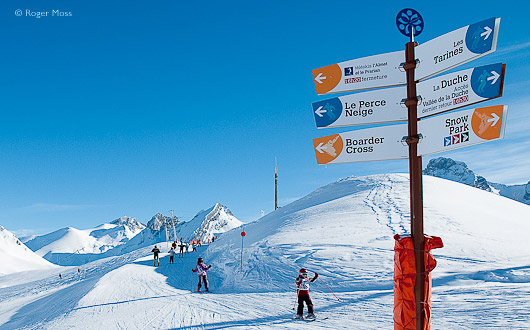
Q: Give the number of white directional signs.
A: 6